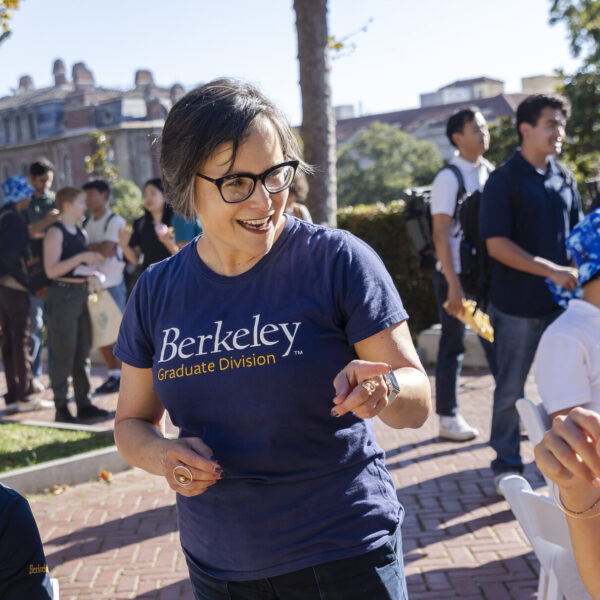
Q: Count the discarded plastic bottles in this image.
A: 0